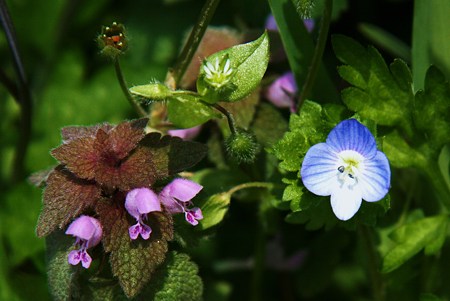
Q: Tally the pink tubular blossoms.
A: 3